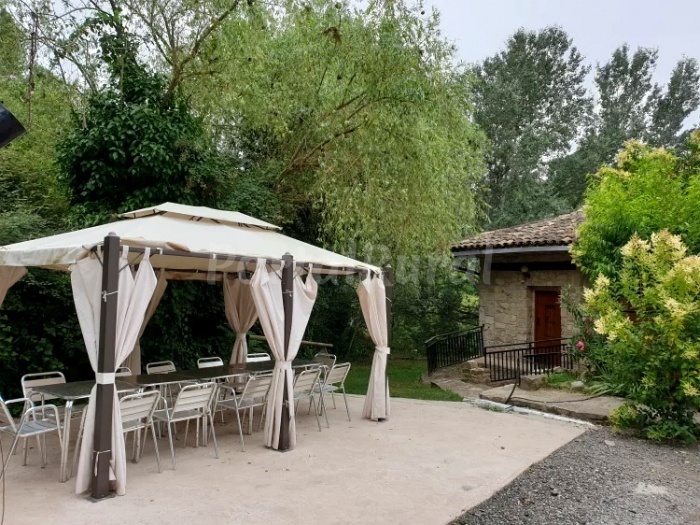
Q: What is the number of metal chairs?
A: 12